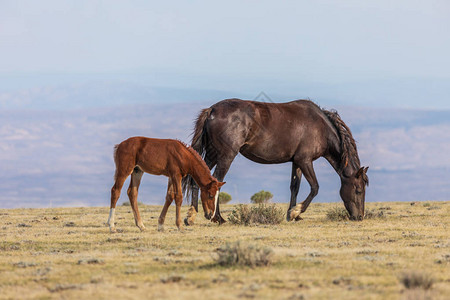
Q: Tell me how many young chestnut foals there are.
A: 1